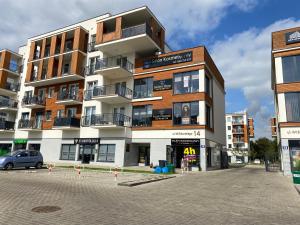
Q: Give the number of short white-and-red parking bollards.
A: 3